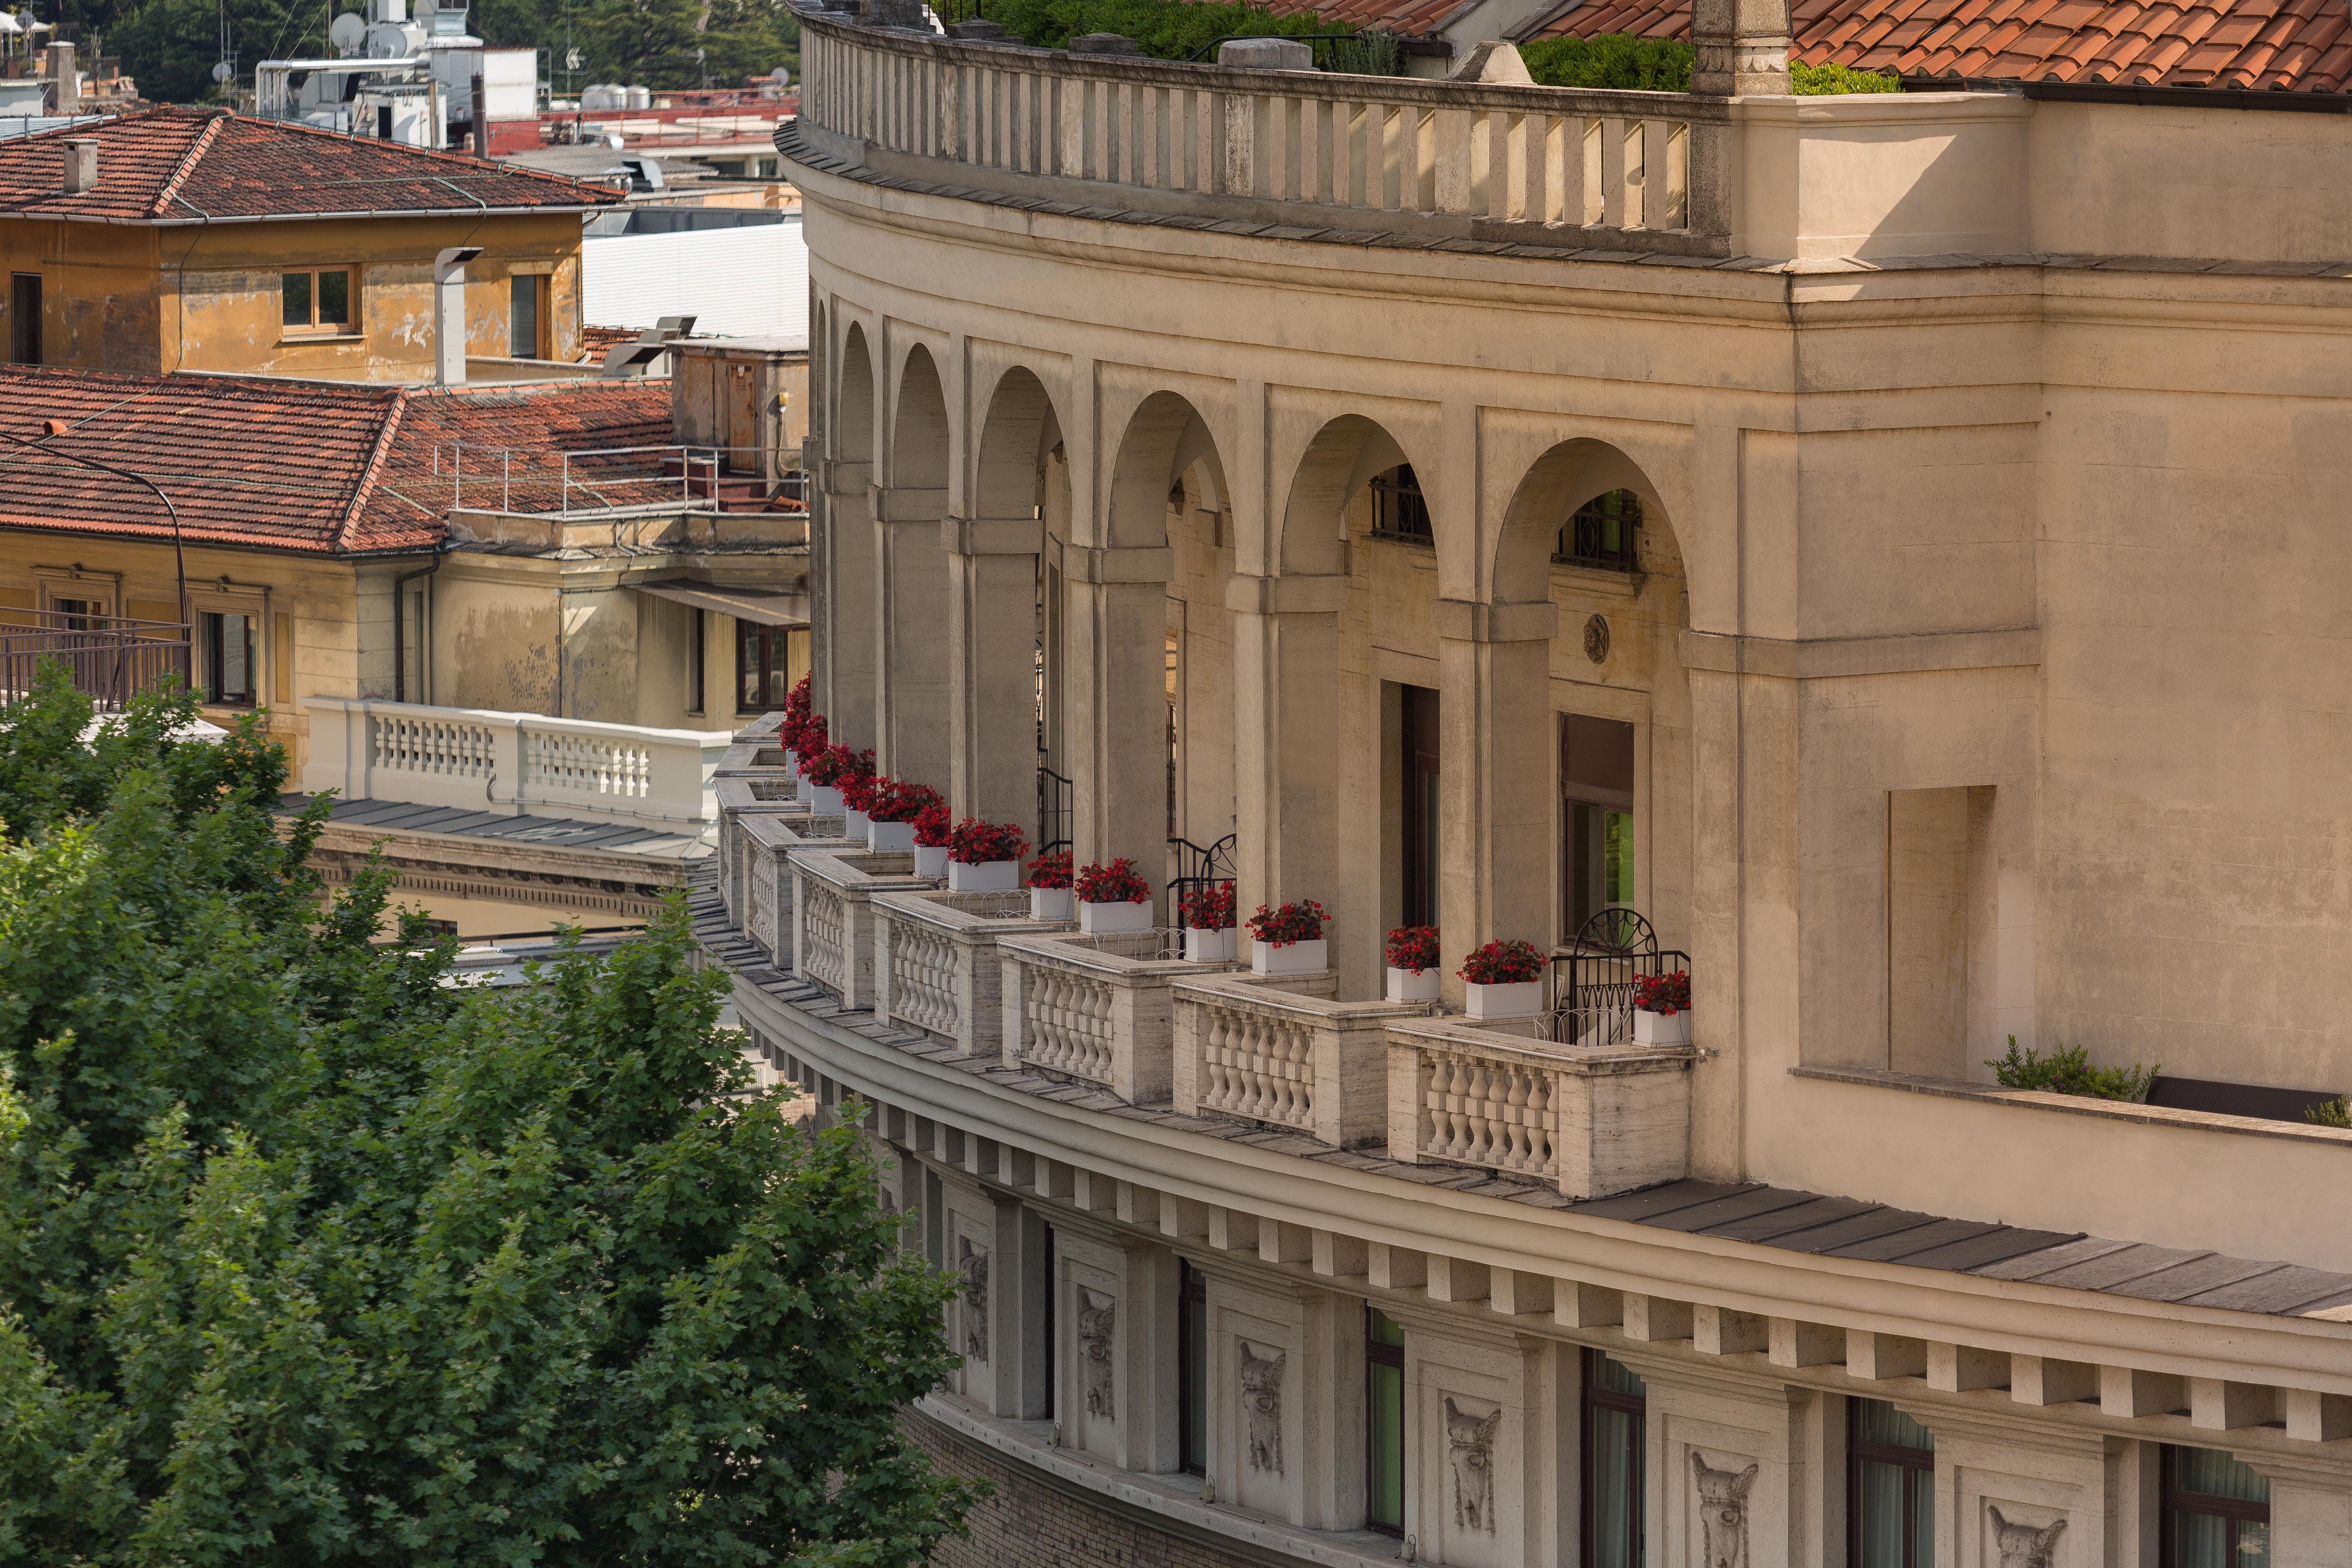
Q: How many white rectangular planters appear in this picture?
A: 14